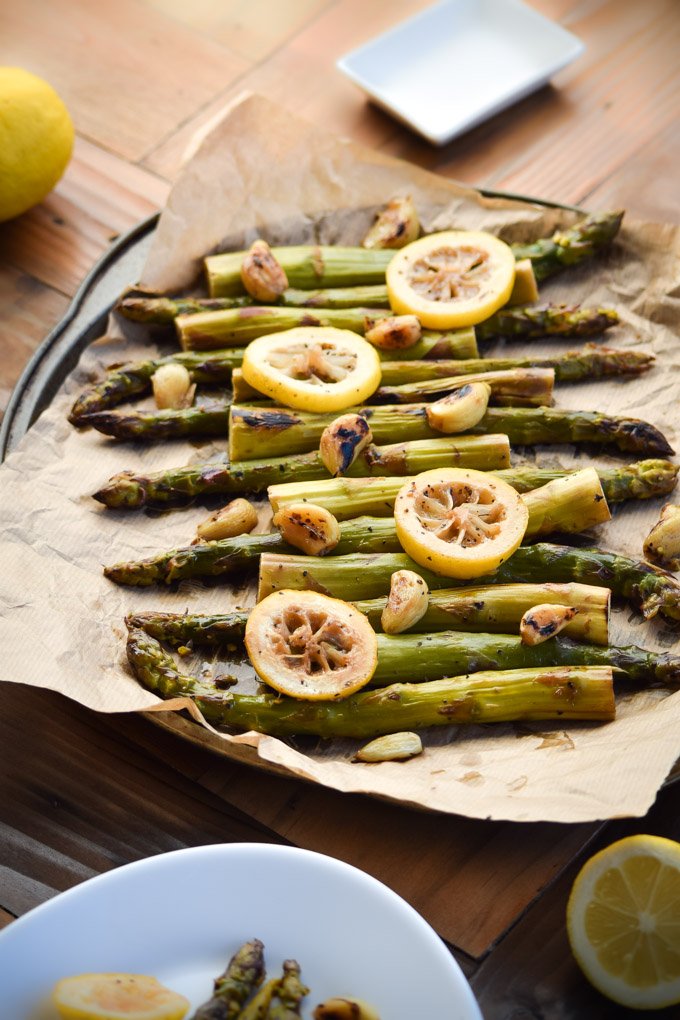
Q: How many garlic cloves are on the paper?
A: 12